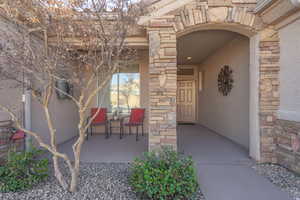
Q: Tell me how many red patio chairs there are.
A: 2